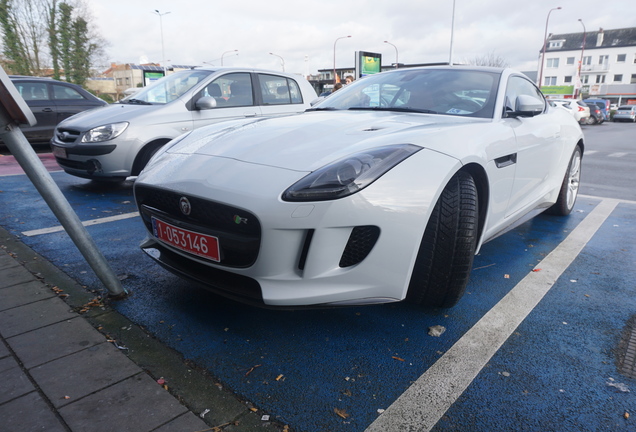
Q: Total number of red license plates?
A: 1